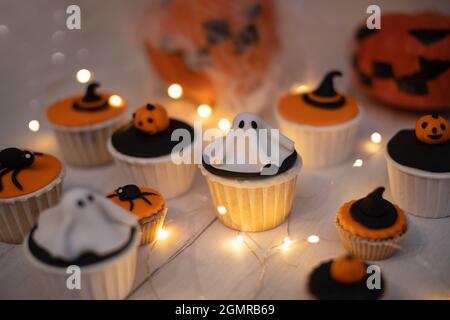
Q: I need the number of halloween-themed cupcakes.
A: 10